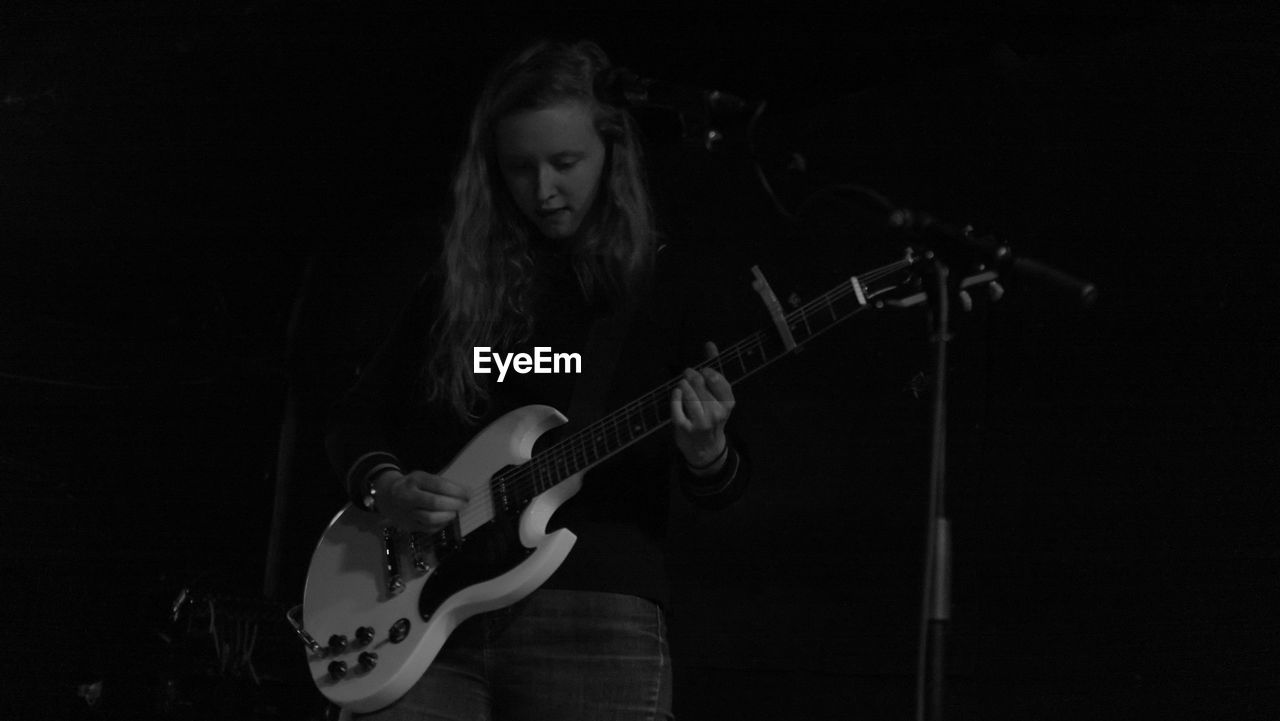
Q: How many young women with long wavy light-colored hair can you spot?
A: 1